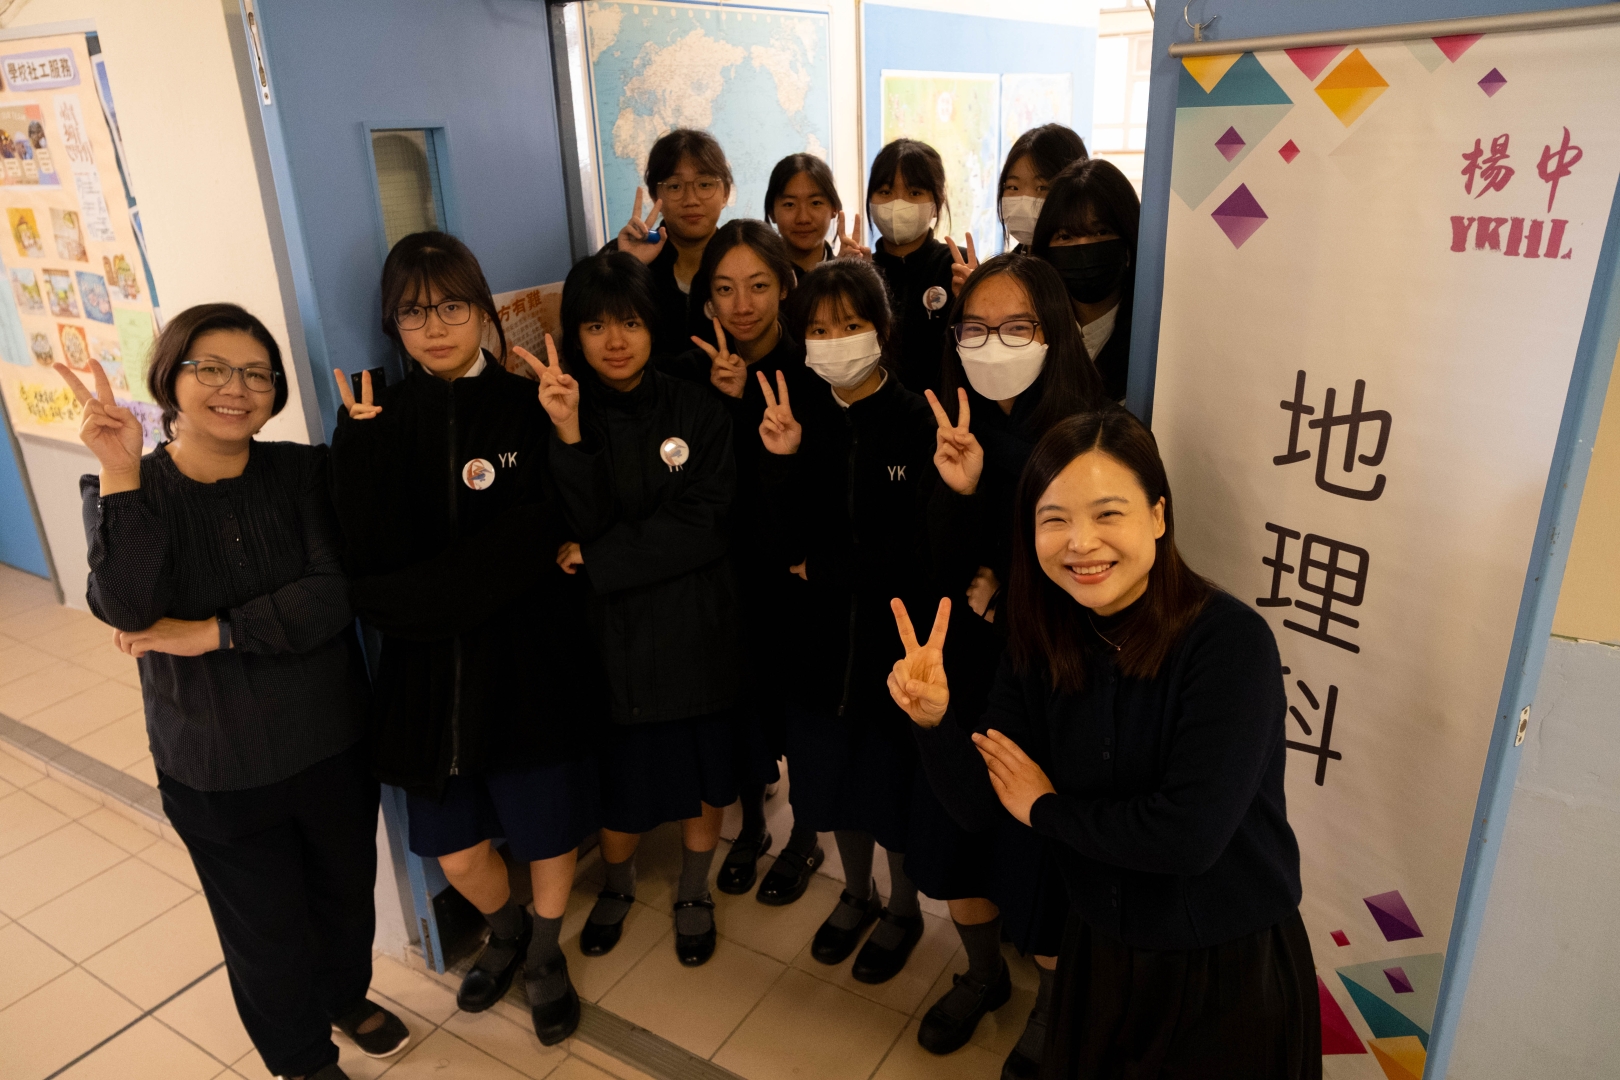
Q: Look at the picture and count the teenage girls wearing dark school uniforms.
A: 10